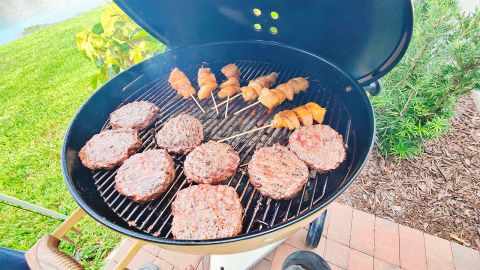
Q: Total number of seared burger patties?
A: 8